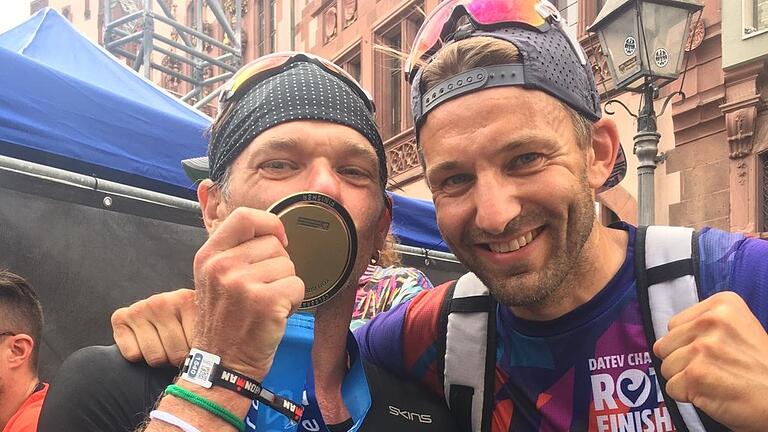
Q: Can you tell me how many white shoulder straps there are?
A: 2